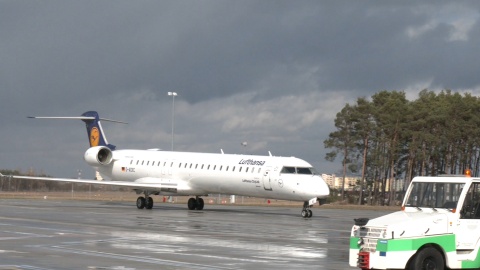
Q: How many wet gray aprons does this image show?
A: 1